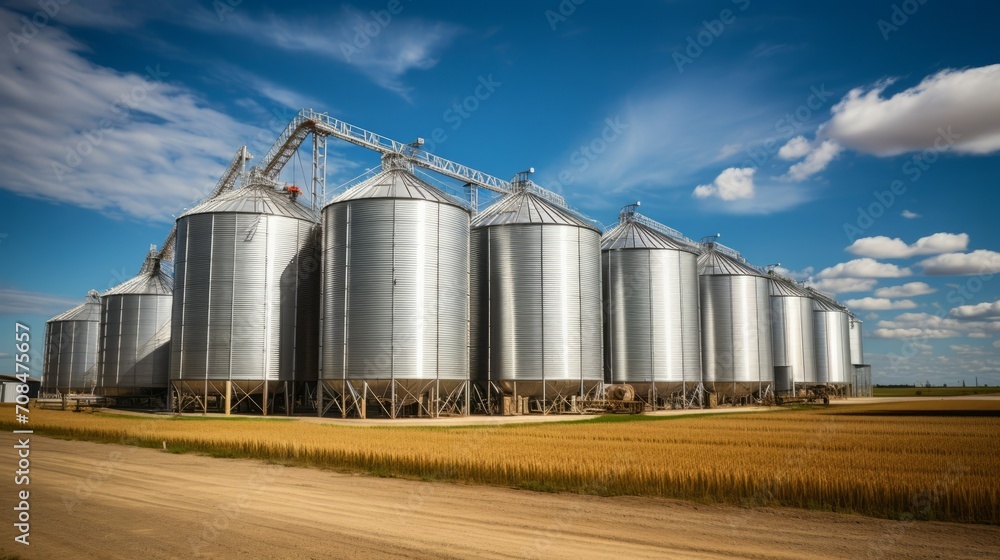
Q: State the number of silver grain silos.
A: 10